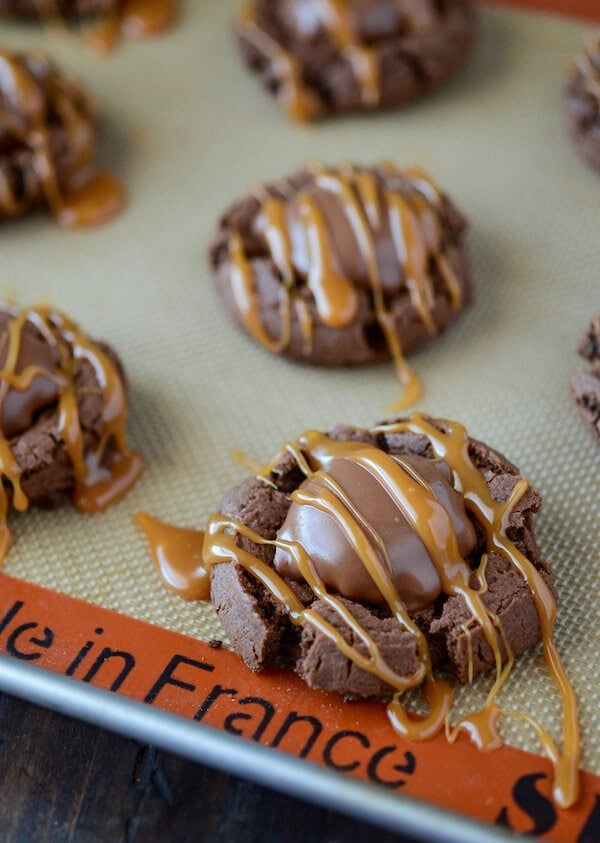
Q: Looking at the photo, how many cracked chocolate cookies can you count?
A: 8